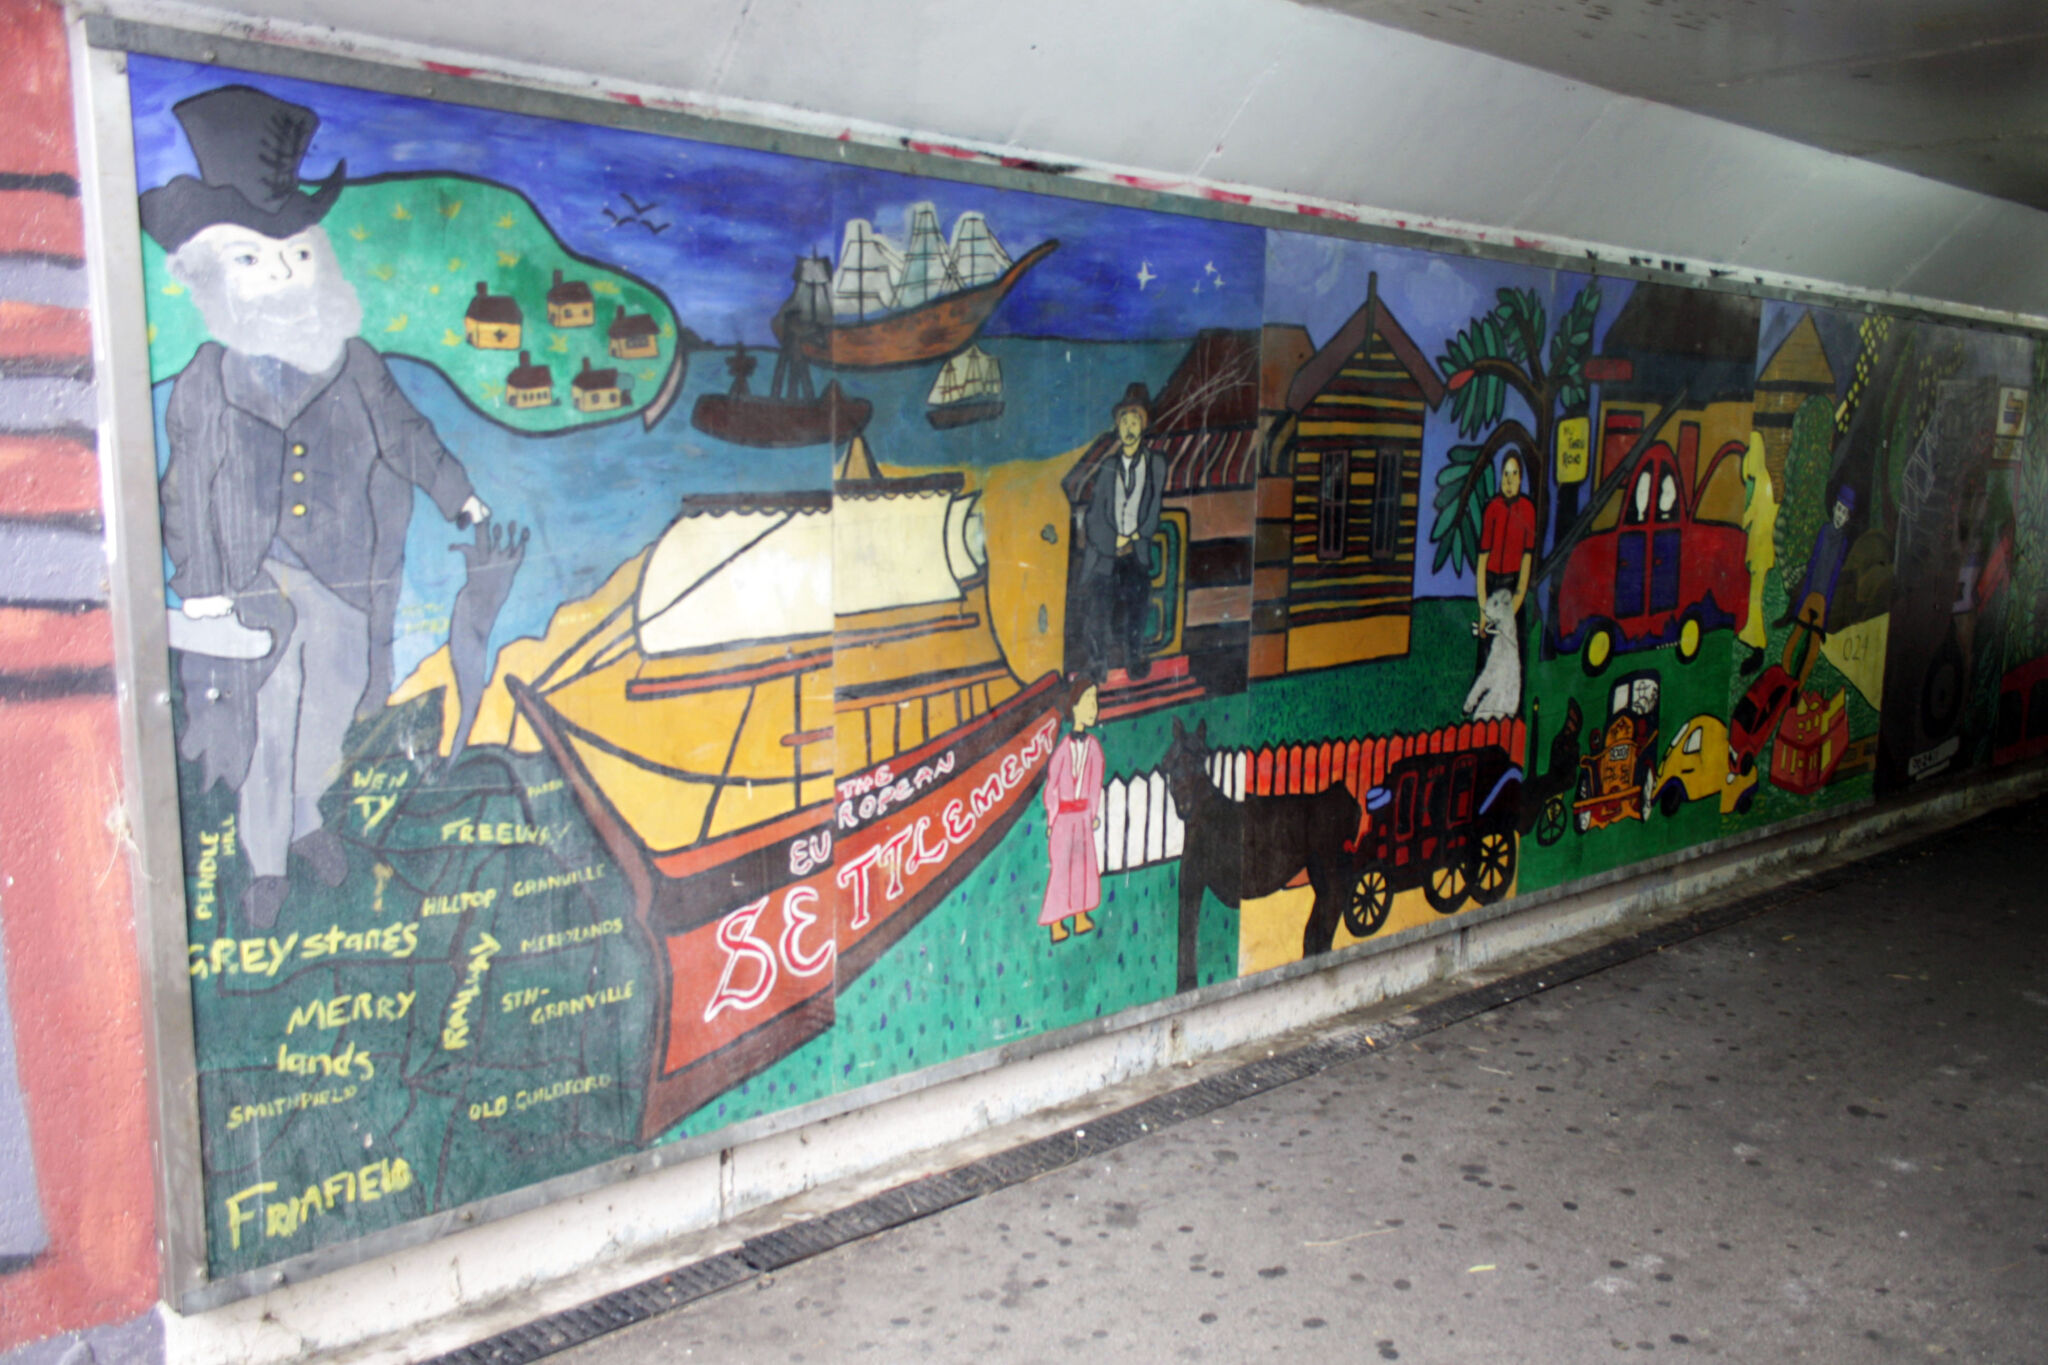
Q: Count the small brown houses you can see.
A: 5